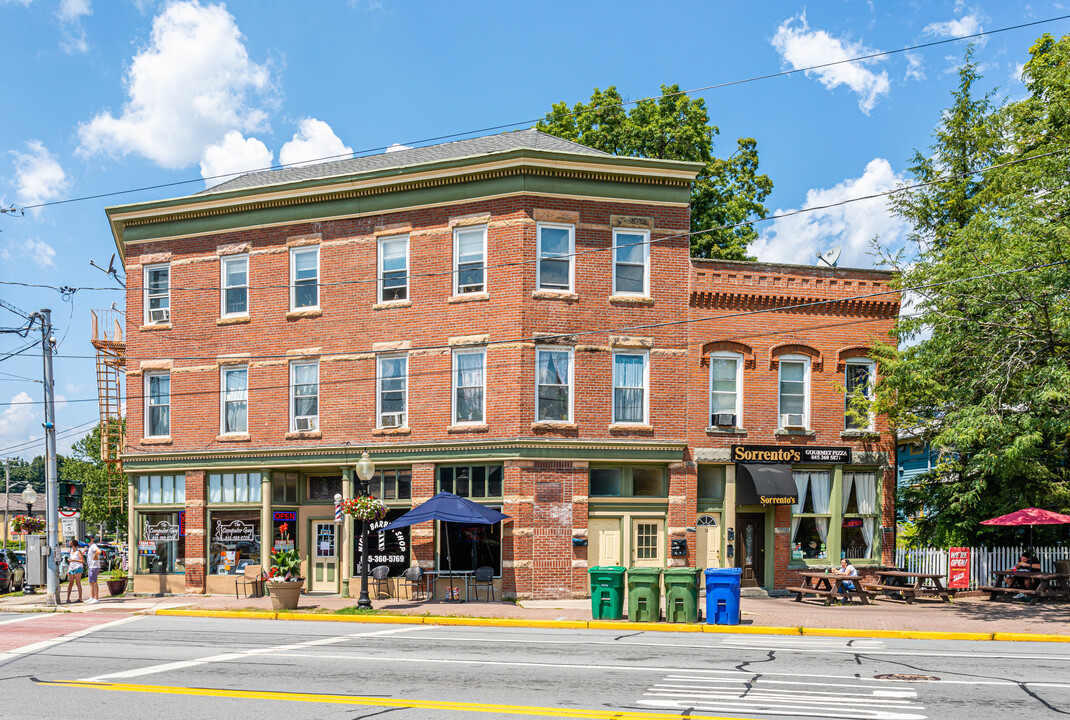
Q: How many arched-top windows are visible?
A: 3